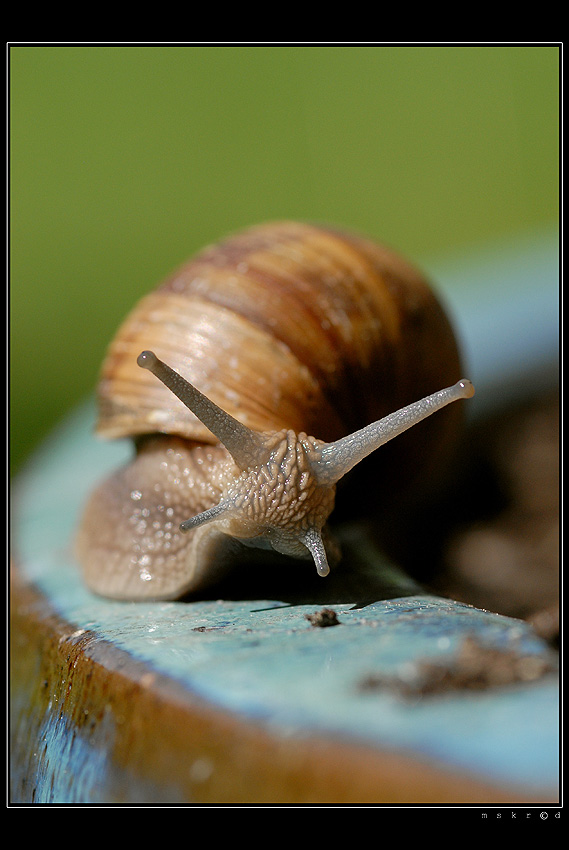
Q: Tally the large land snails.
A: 1